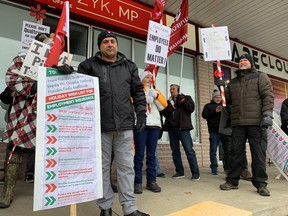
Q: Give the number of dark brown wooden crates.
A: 0